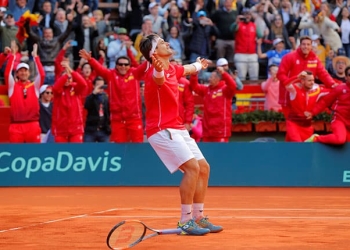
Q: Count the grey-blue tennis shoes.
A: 2